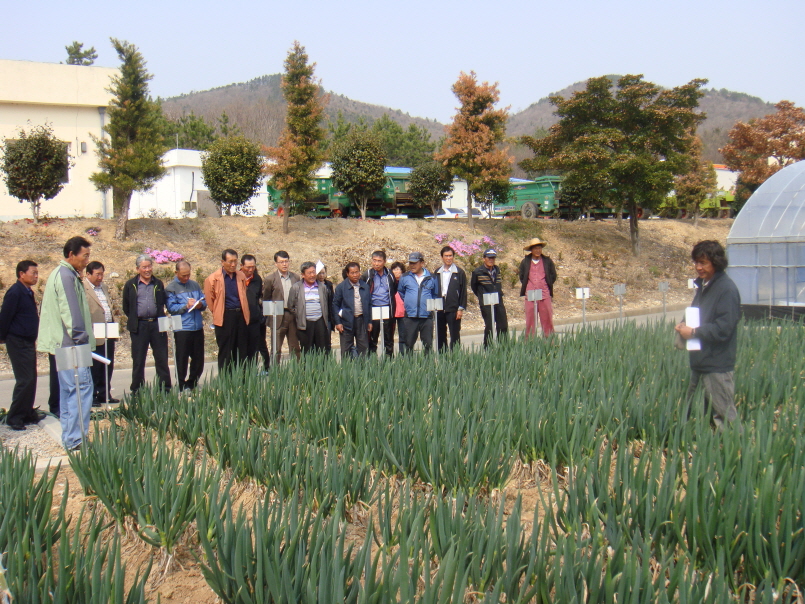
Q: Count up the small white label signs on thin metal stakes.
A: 12